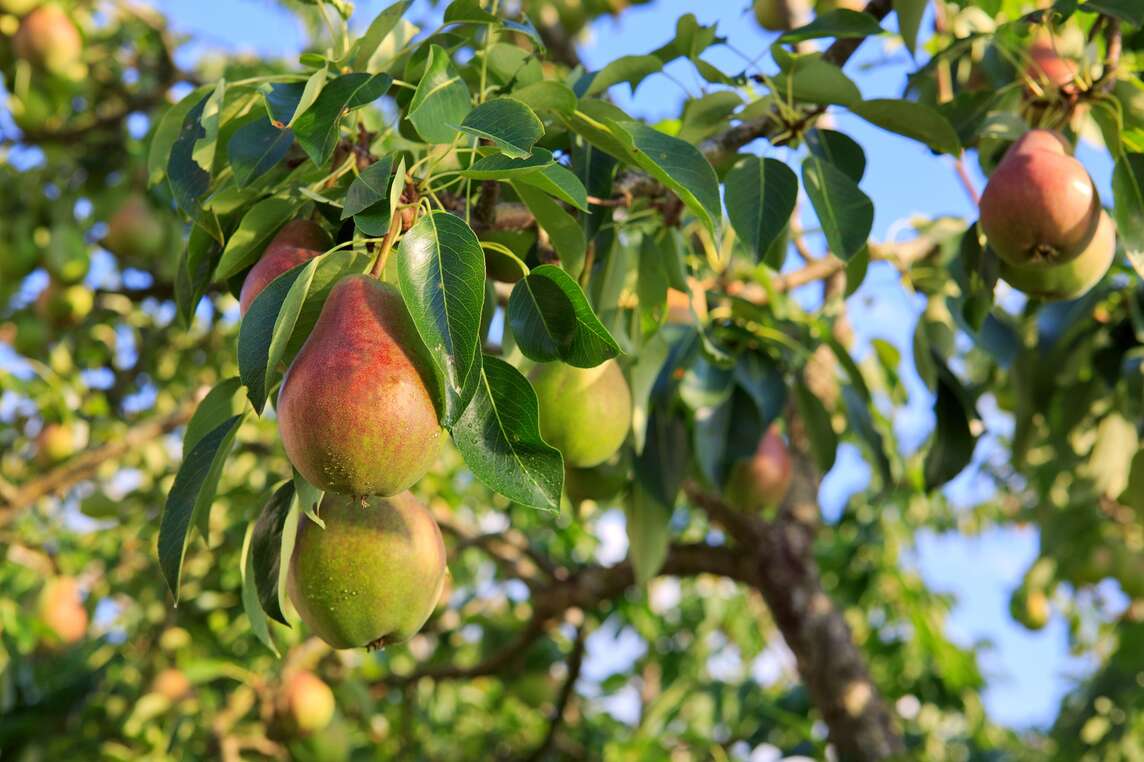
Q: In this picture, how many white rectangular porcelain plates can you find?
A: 0